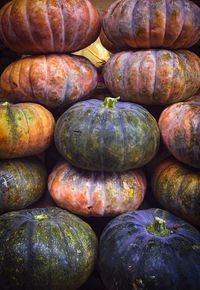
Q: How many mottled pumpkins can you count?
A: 12